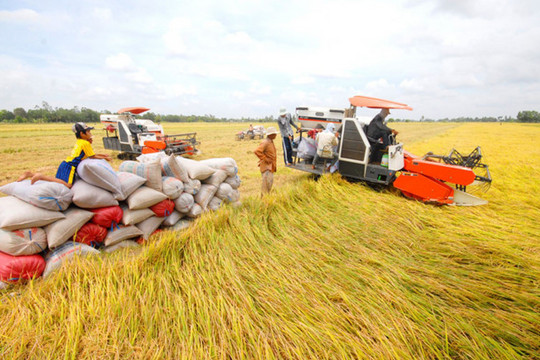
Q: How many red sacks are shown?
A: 4